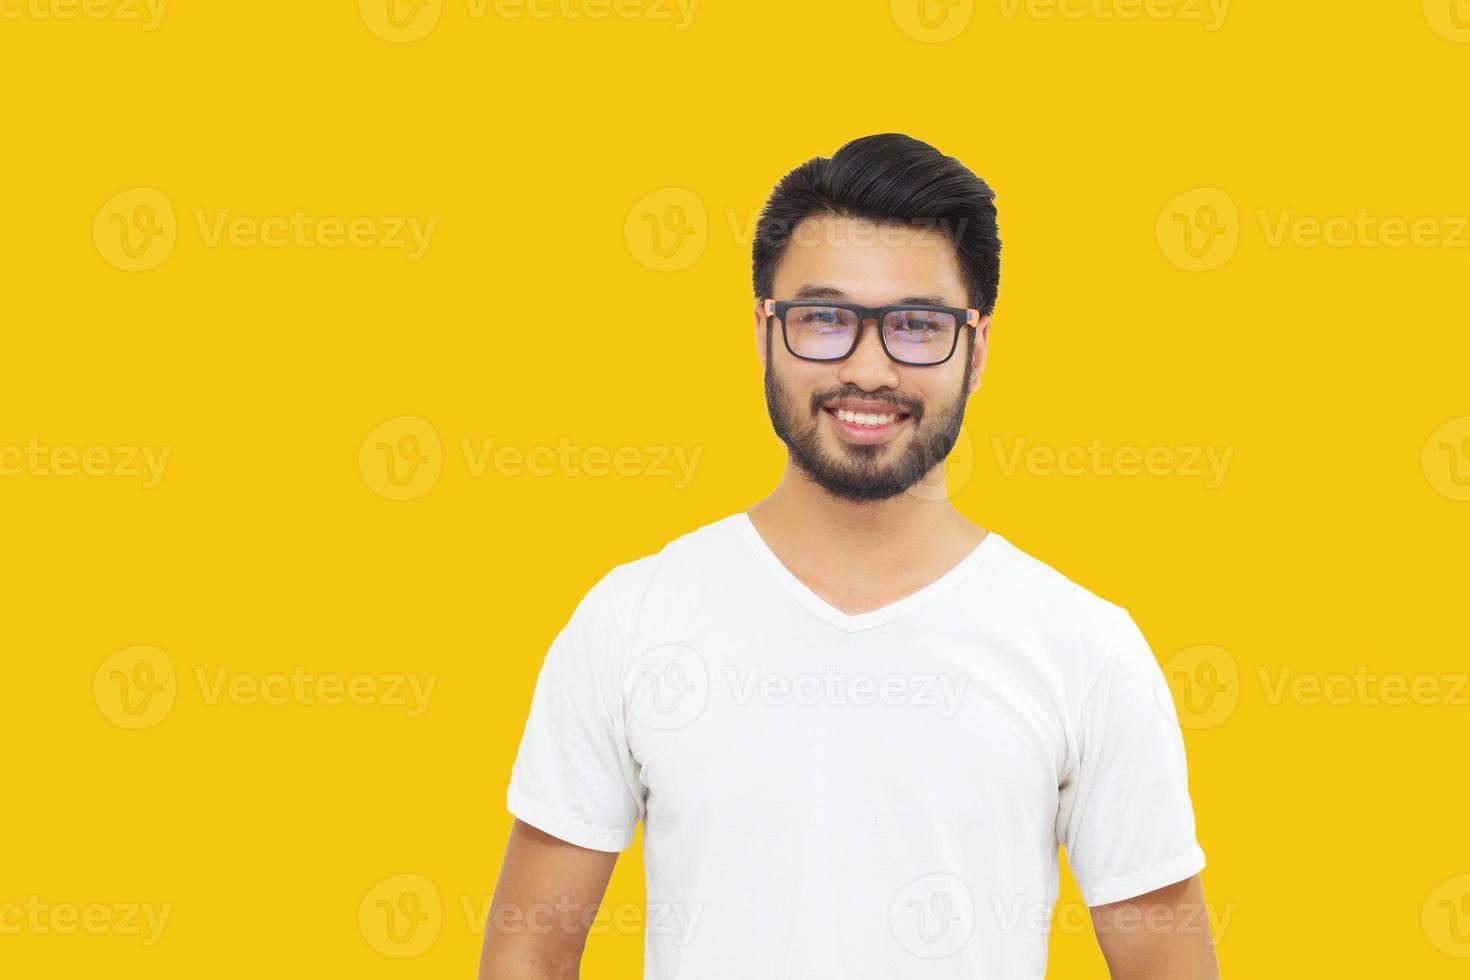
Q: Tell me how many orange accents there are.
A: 2